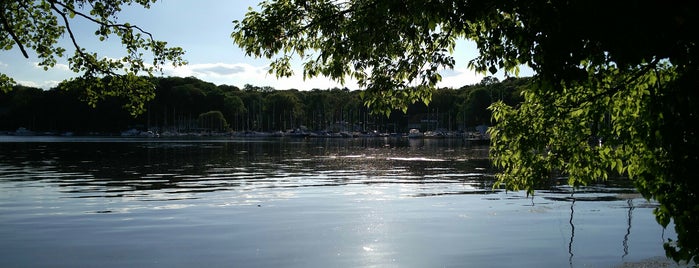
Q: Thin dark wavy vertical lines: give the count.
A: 2